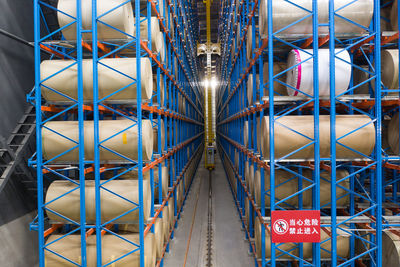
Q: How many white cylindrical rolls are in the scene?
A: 1